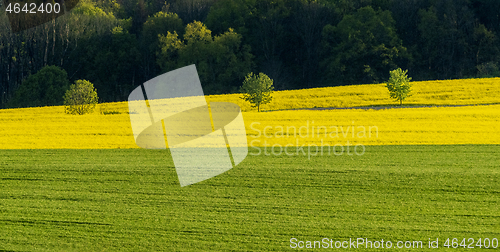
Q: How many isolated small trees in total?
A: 3